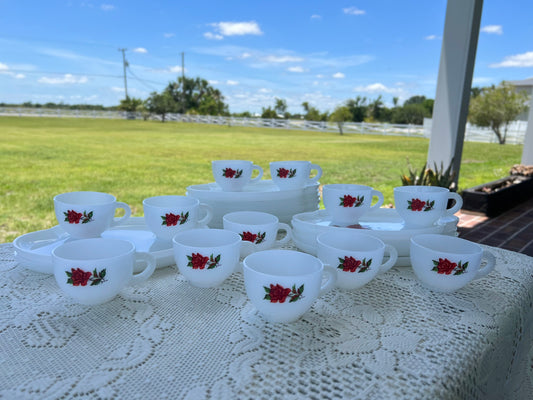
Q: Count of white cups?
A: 12